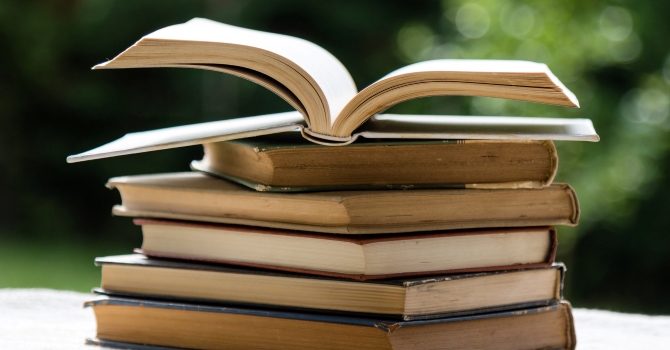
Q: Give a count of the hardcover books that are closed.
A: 5